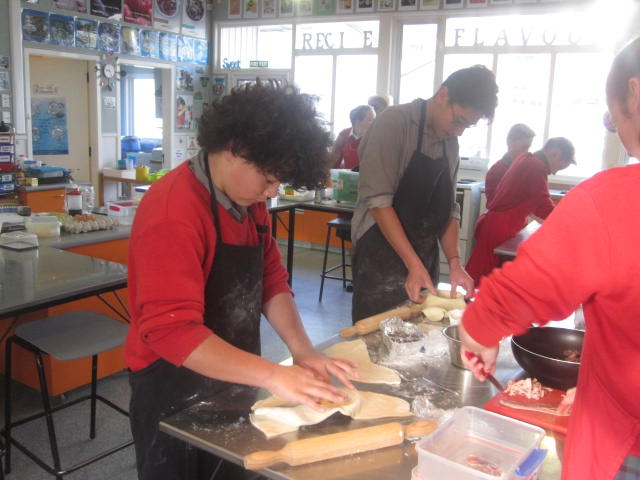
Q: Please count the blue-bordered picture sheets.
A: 9